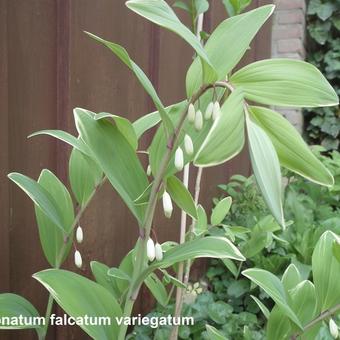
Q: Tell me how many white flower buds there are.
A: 13